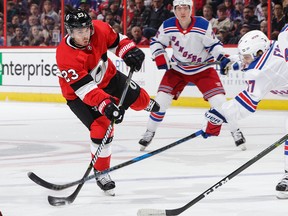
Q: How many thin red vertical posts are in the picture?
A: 5